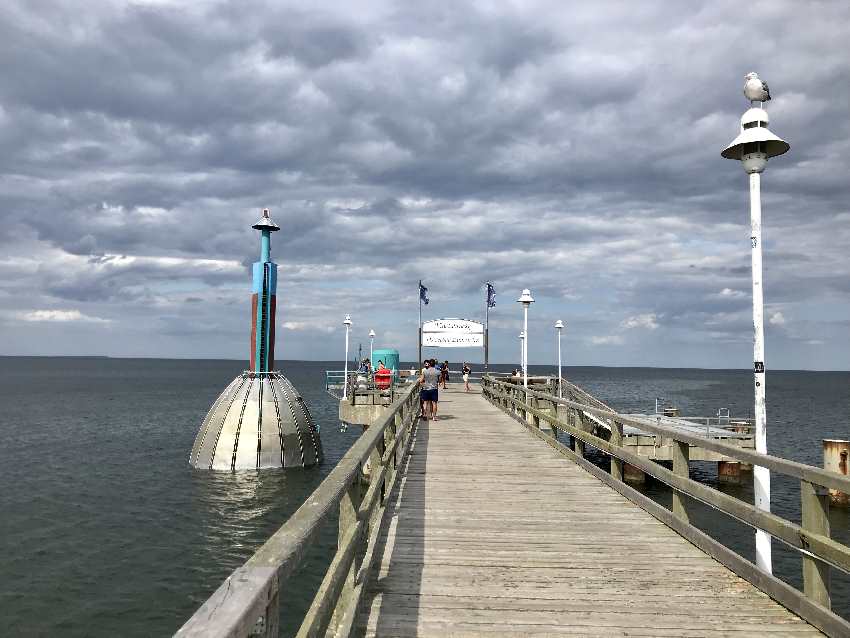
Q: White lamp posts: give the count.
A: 6